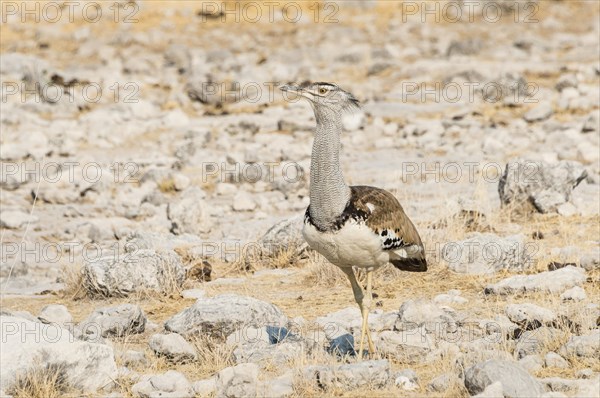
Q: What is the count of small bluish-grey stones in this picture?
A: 2